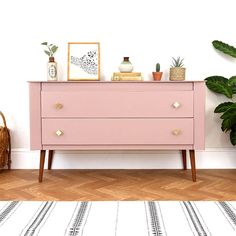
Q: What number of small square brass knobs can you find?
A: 4